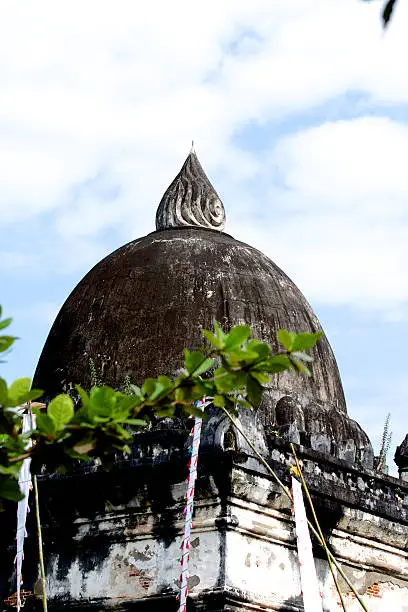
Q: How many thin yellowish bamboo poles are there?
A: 3